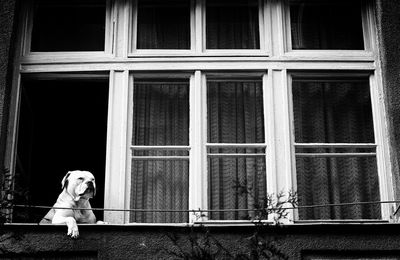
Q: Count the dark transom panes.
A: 4